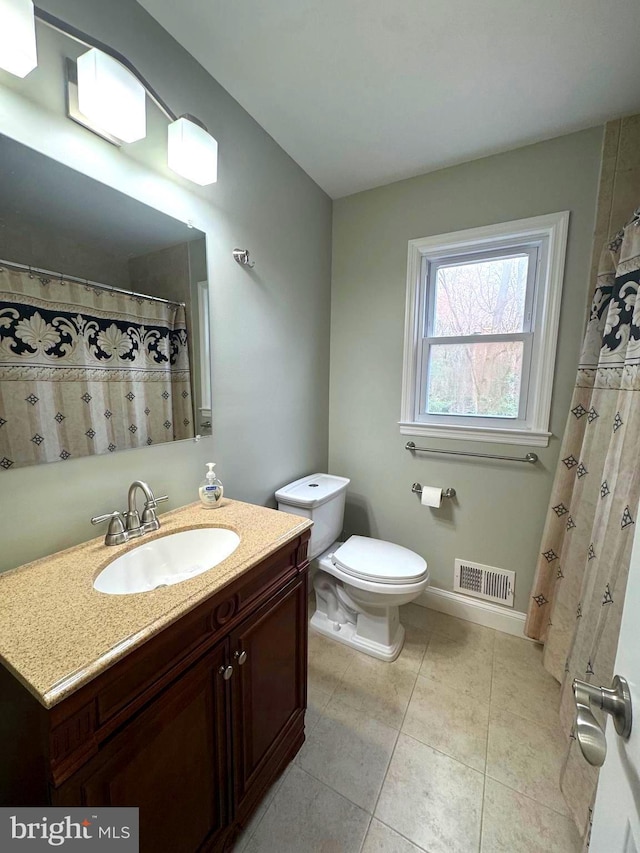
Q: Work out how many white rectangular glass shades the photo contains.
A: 3